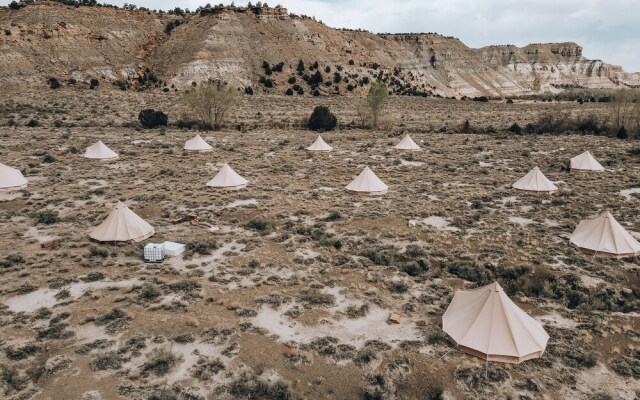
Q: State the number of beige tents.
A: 12